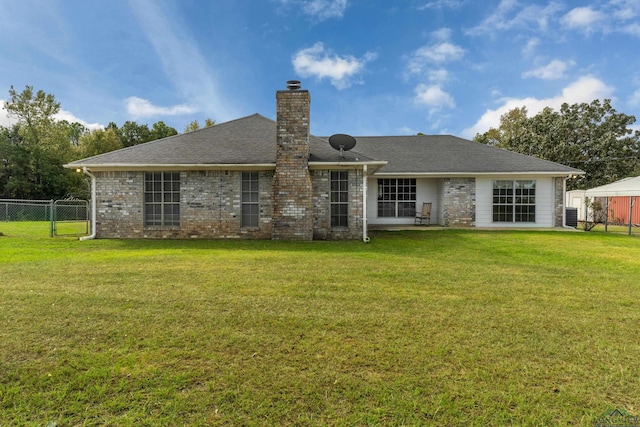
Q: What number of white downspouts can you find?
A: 3